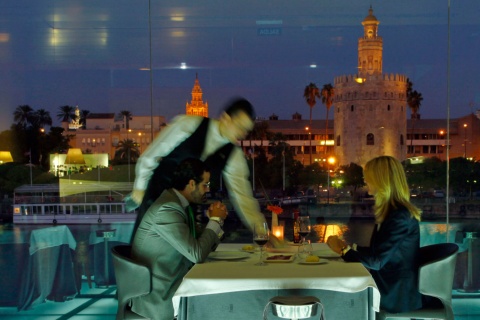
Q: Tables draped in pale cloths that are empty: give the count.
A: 2